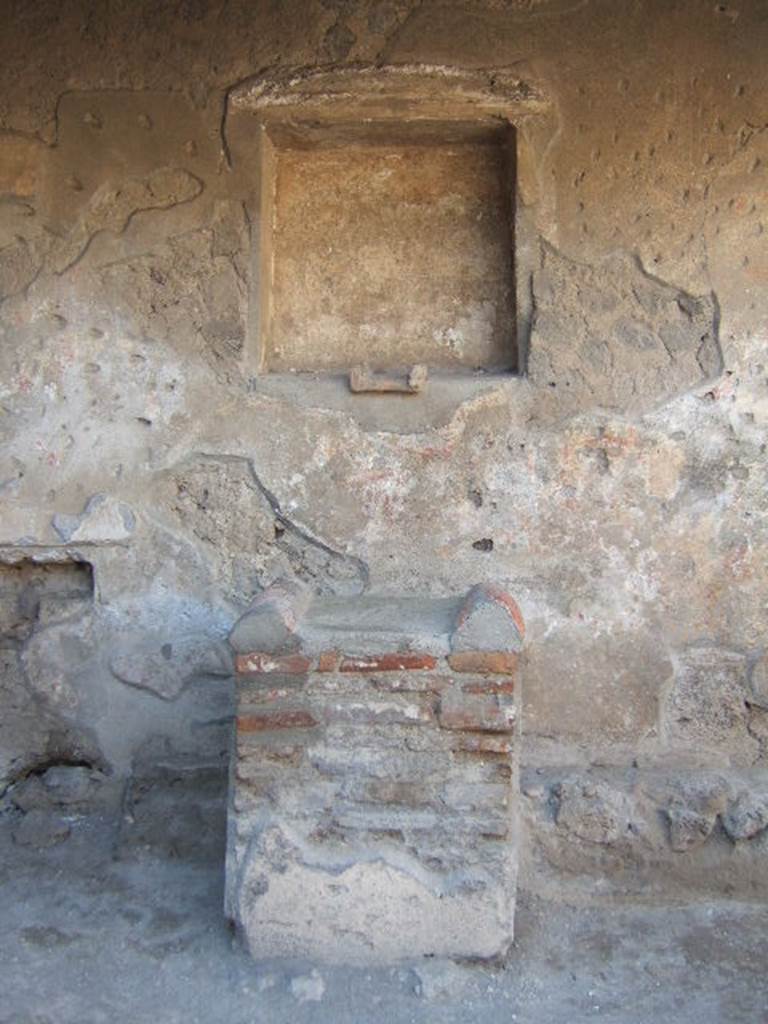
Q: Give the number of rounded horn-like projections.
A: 2